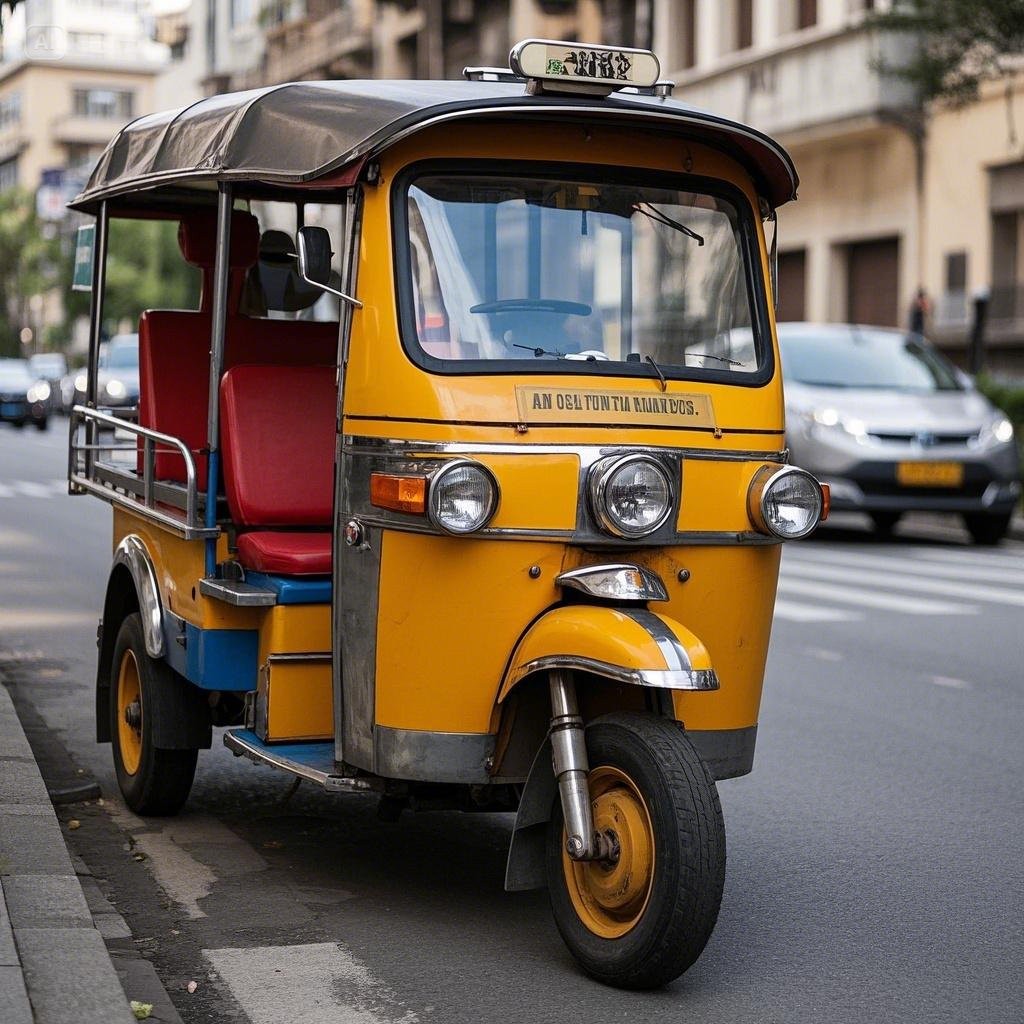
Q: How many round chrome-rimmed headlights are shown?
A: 3